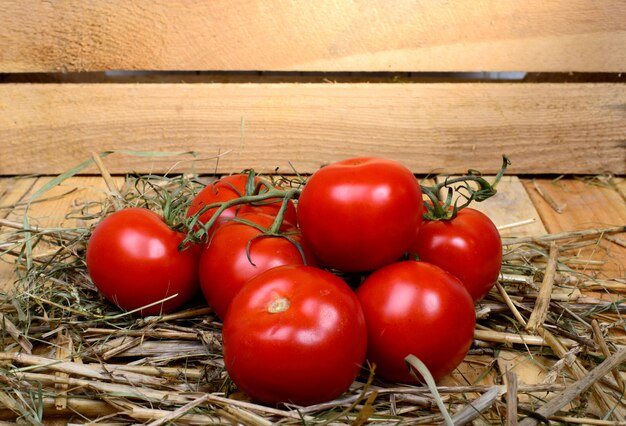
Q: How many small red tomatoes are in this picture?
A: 7